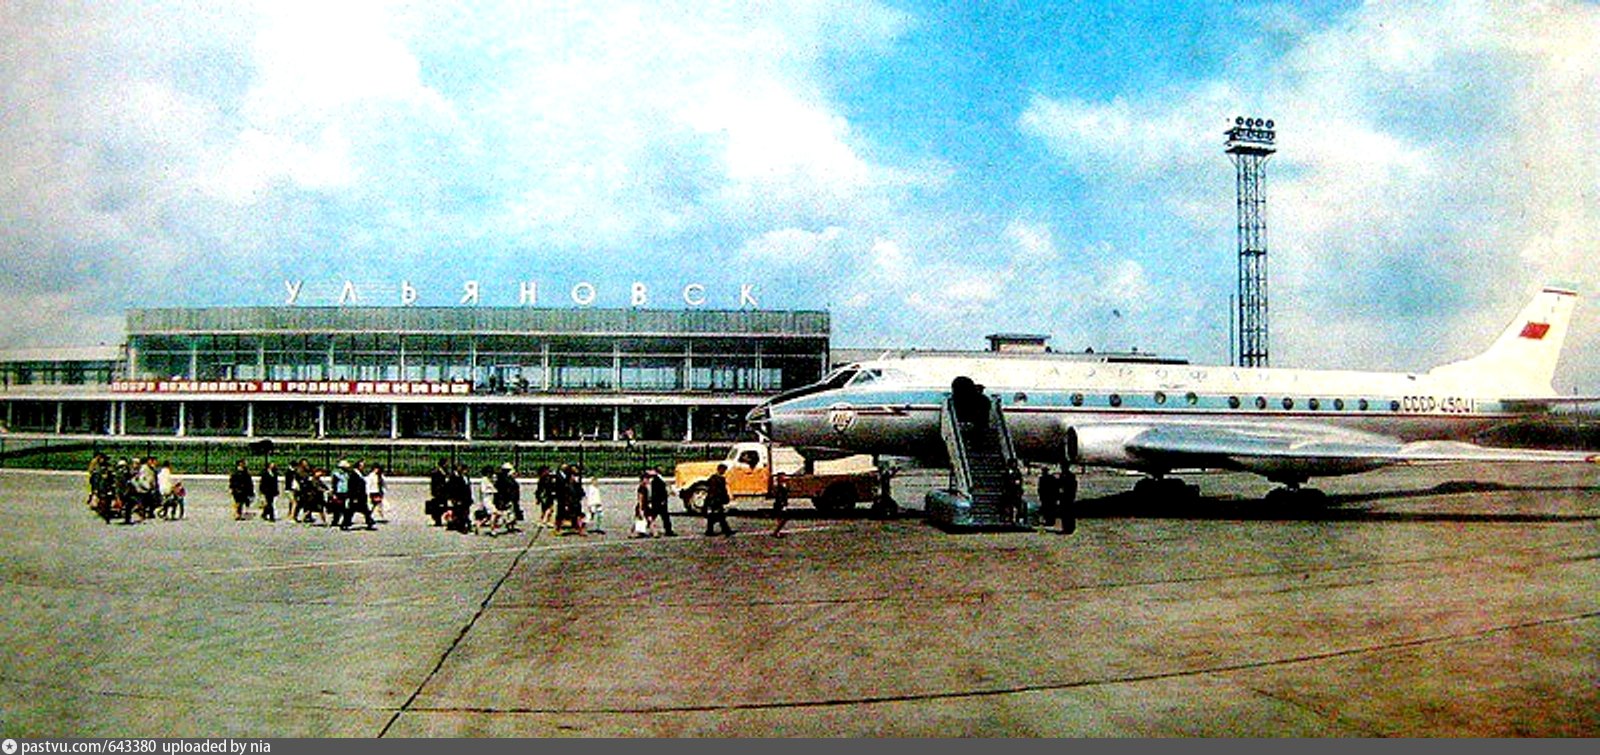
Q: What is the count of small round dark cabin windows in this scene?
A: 12